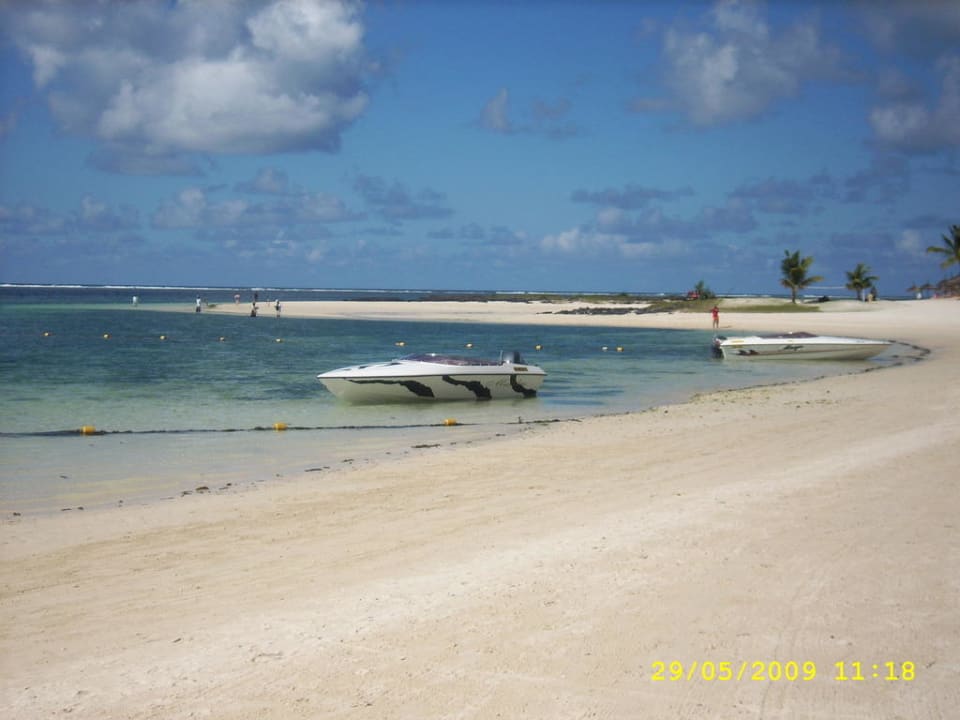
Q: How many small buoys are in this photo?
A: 13